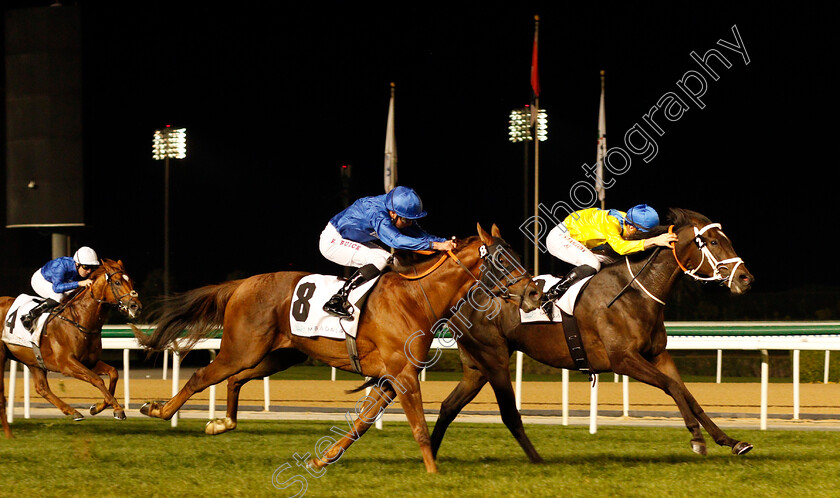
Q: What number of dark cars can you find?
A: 0